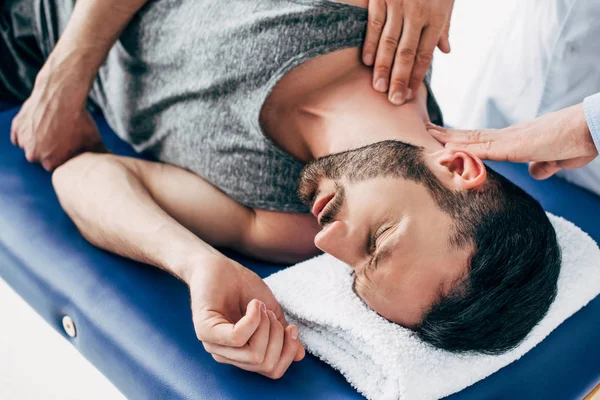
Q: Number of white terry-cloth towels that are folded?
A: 1